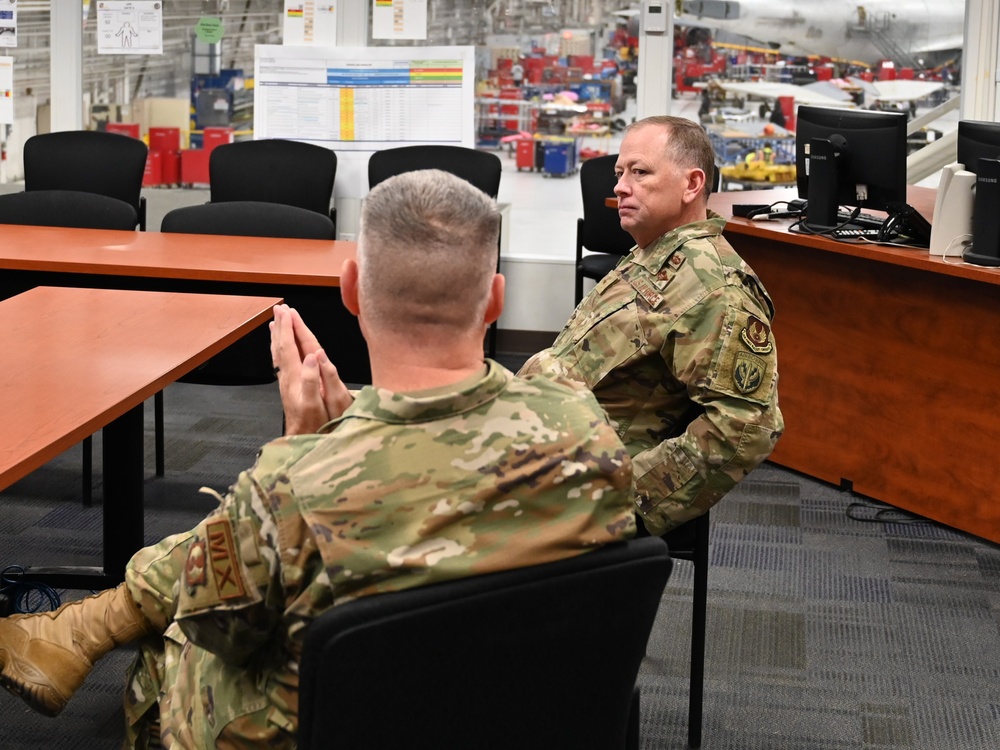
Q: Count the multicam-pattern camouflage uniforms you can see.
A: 2